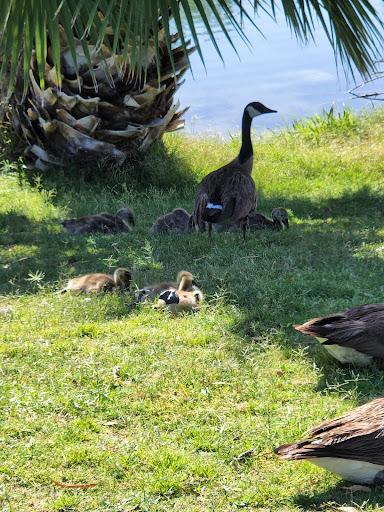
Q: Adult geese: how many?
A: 3